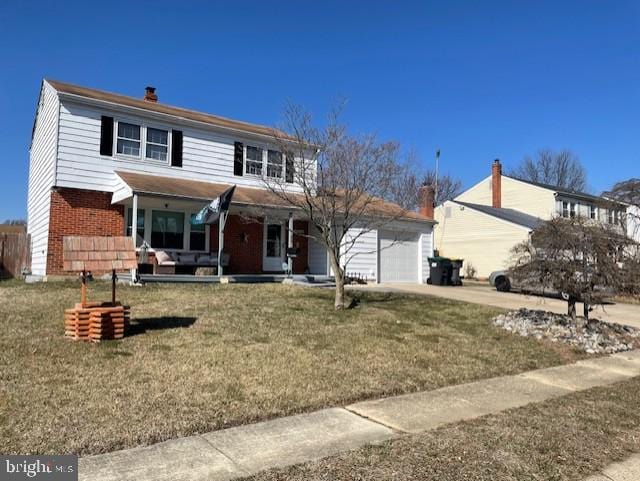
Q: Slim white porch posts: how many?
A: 3